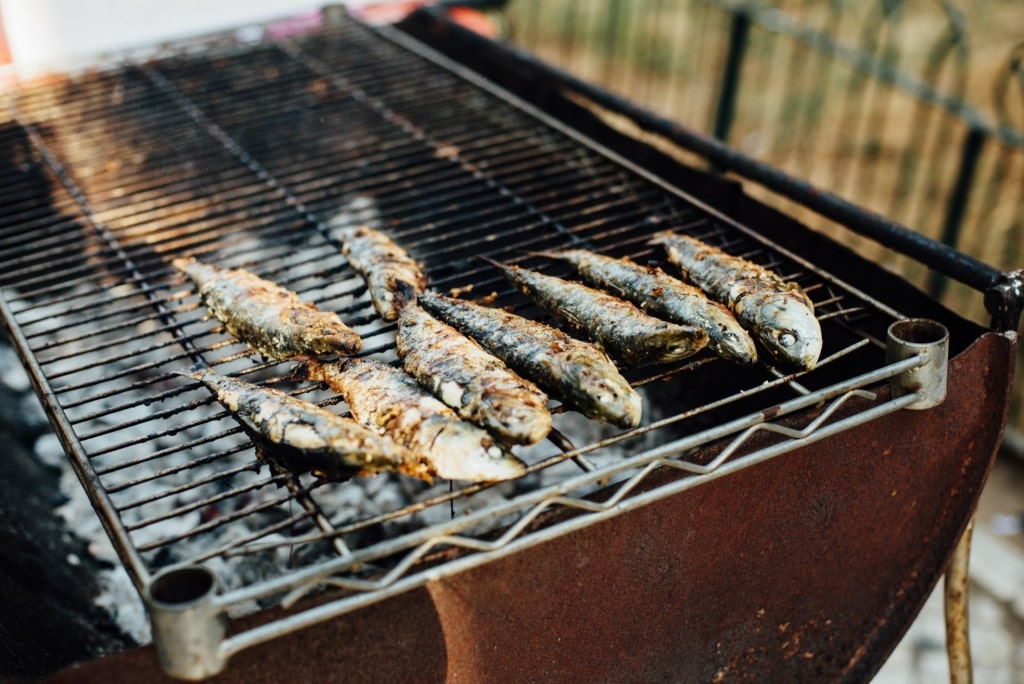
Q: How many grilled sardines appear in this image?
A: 9